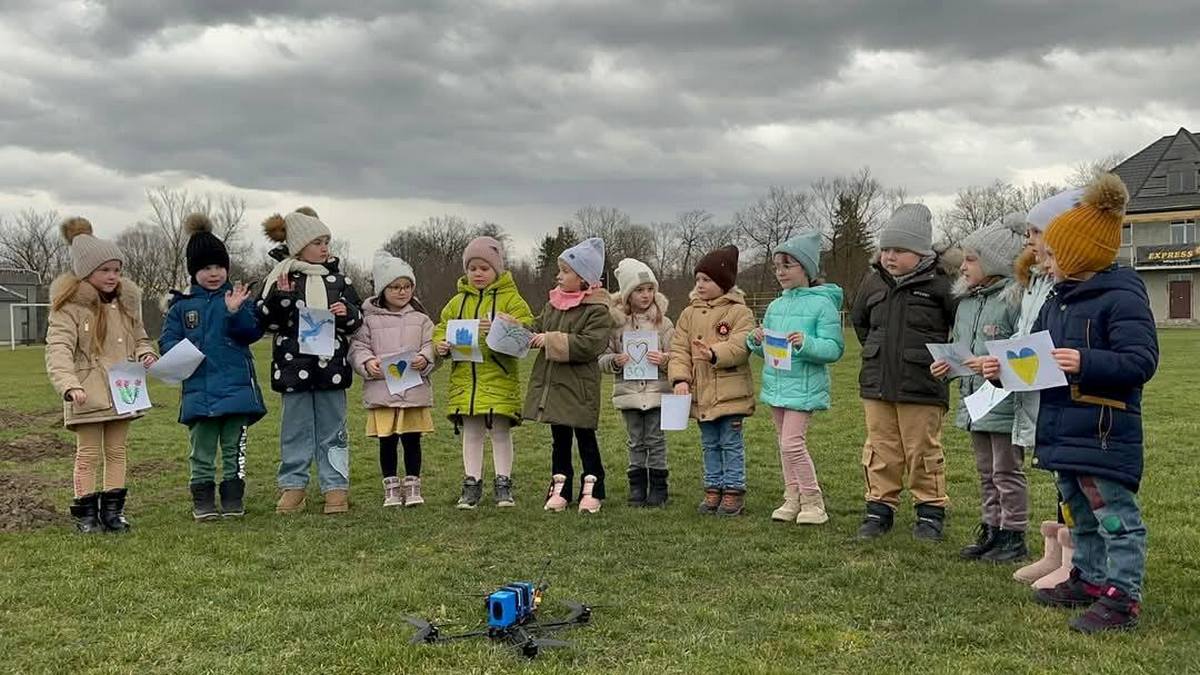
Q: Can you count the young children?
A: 13